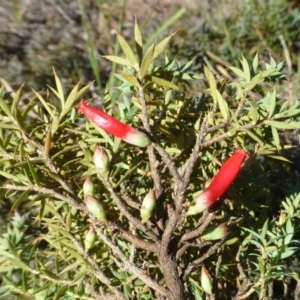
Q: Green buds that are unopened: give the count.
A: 7